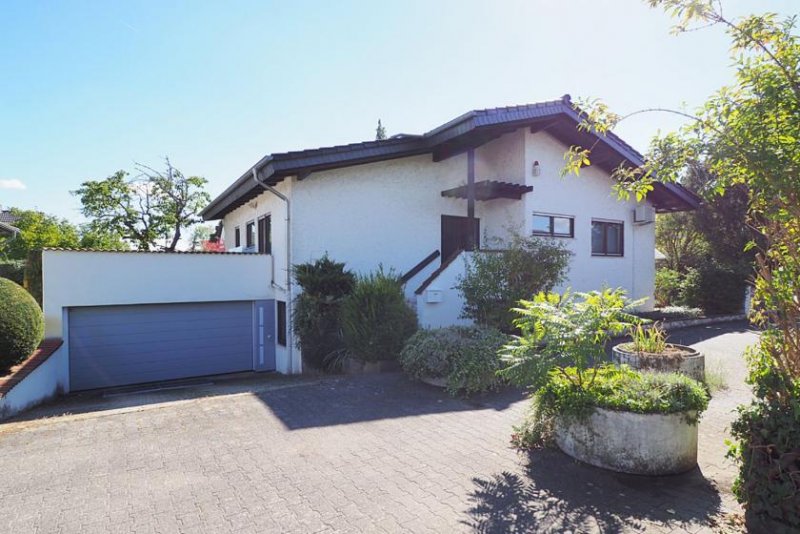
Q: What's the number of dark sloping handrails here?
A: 2